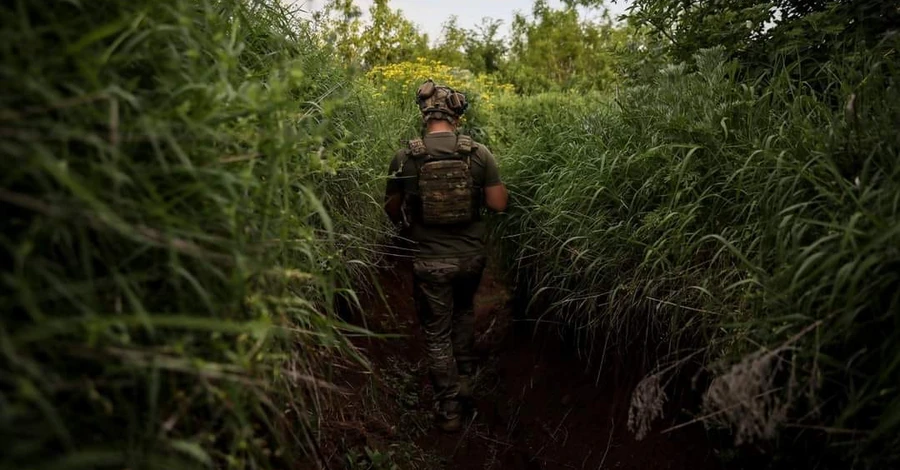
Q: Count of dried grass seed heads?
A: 2